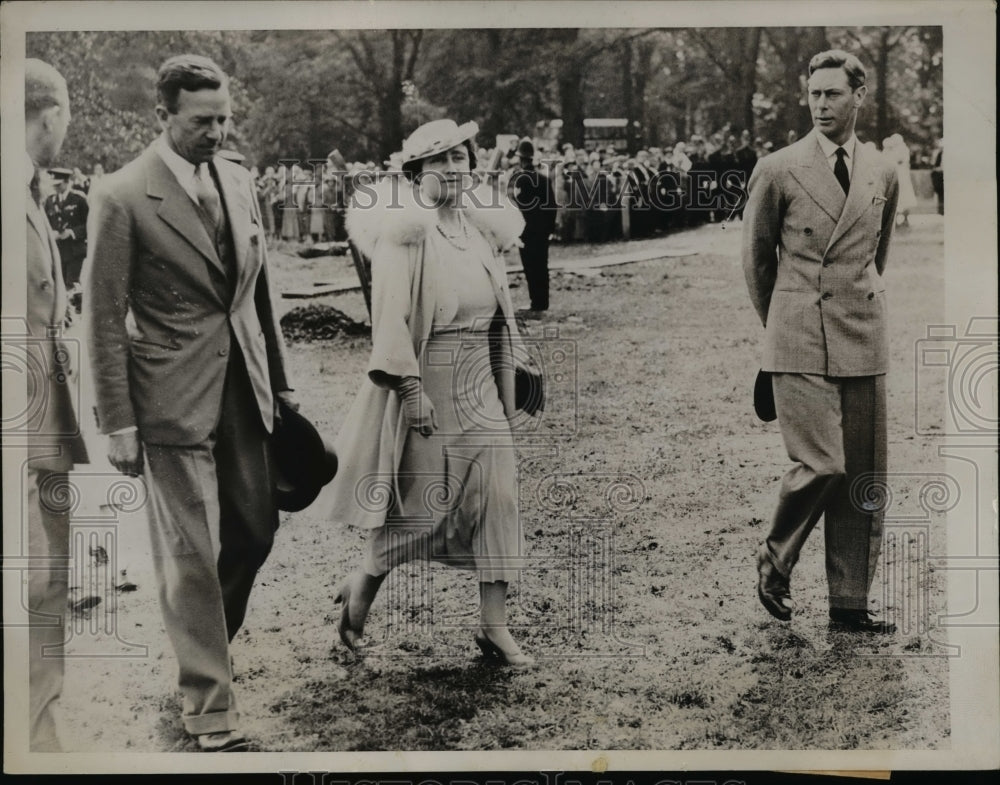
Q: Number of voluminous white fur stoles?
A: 1